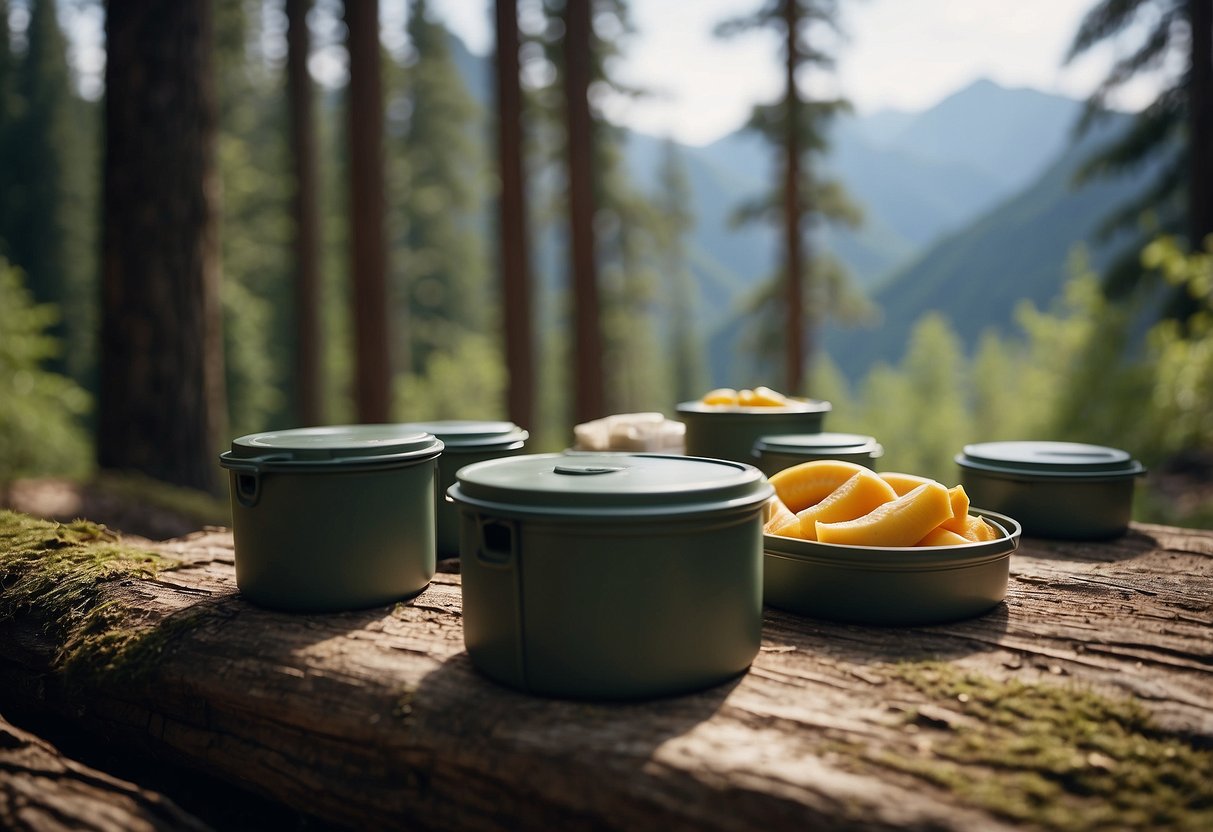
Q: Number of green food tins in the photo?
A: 7